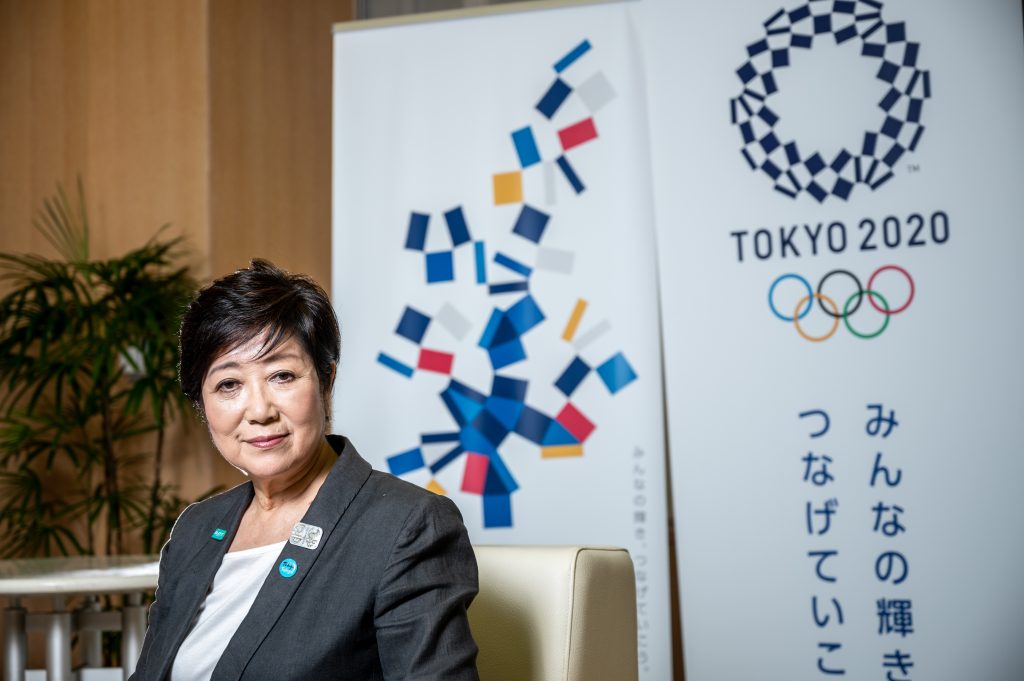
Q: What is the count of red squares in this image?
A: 4